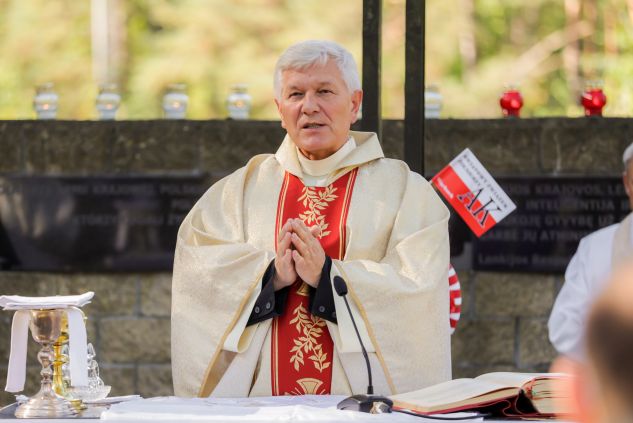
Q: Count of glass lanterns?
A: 7